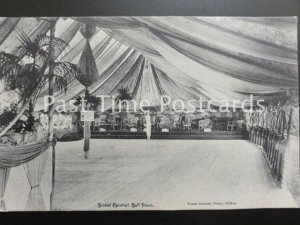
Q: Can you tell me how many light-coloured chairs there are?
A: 2